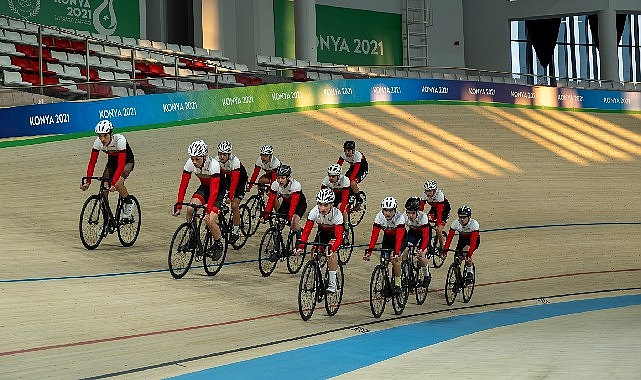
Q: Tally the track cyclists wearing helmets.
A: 12